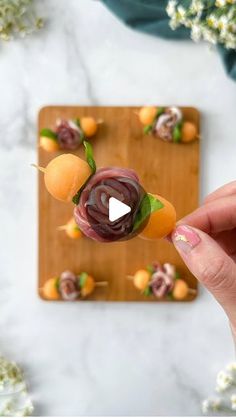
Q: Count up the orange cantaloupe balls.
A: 11